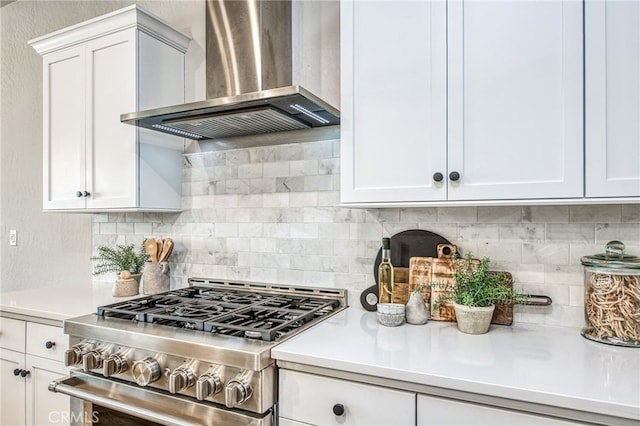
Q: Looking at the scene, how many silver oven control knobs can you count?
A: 7